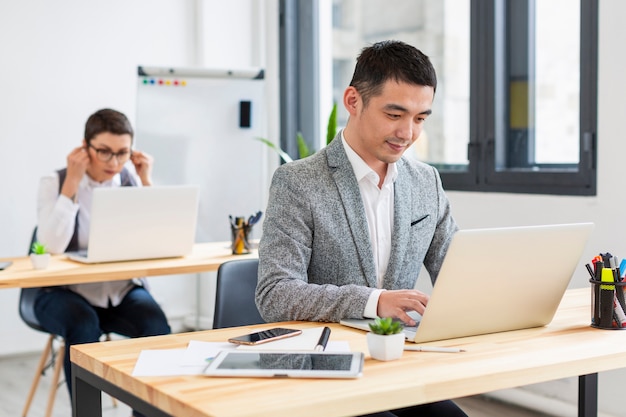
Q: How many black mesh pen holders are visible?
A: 2